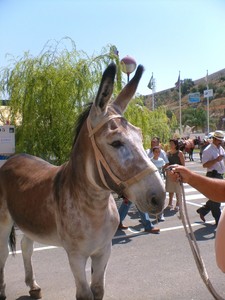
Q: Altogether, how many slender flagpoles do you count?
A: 3